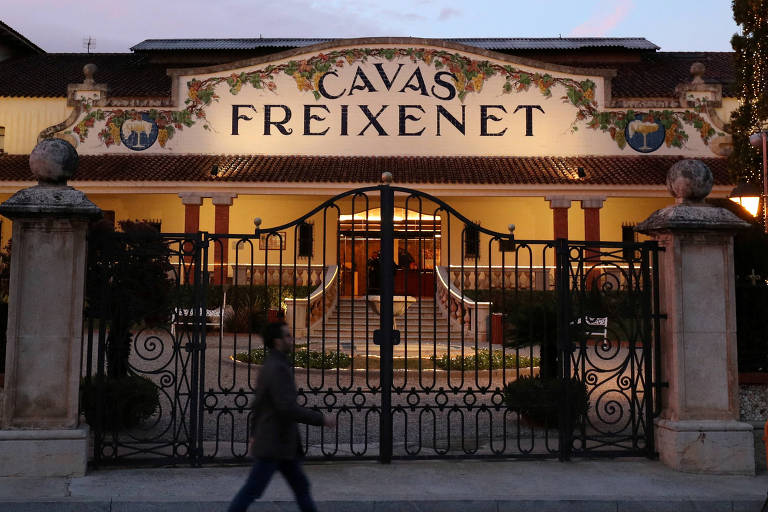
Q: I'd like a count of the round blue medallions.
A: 2